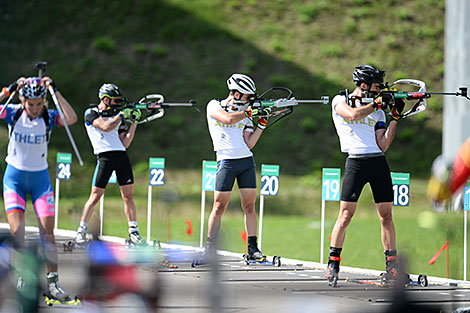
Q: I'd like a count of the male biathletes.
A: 3